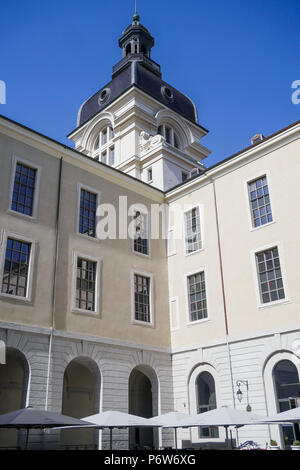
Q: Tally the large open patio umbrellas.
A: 5